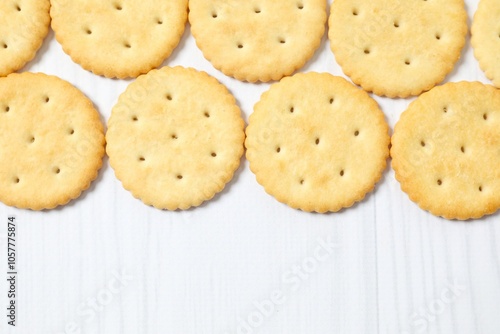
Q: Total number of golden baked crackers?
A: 9